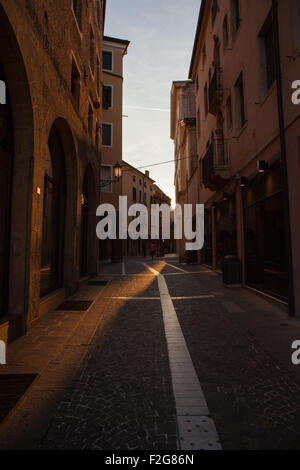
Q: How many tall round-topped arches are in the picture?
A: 3